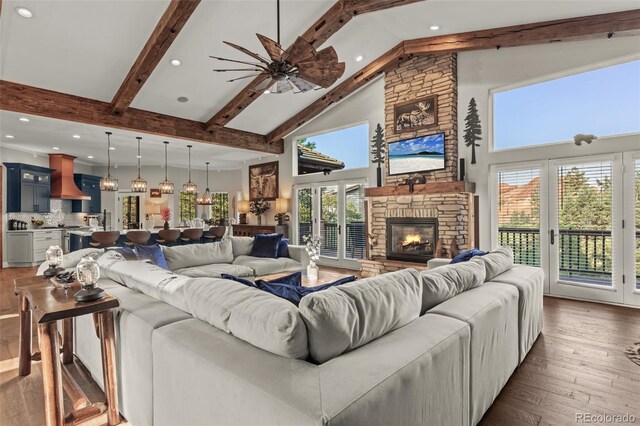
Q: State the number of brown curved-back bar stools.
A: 5